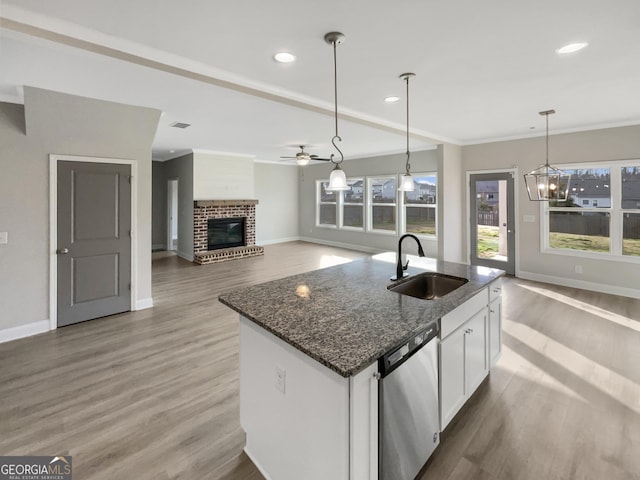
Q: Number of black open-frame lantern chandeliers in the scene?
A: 1